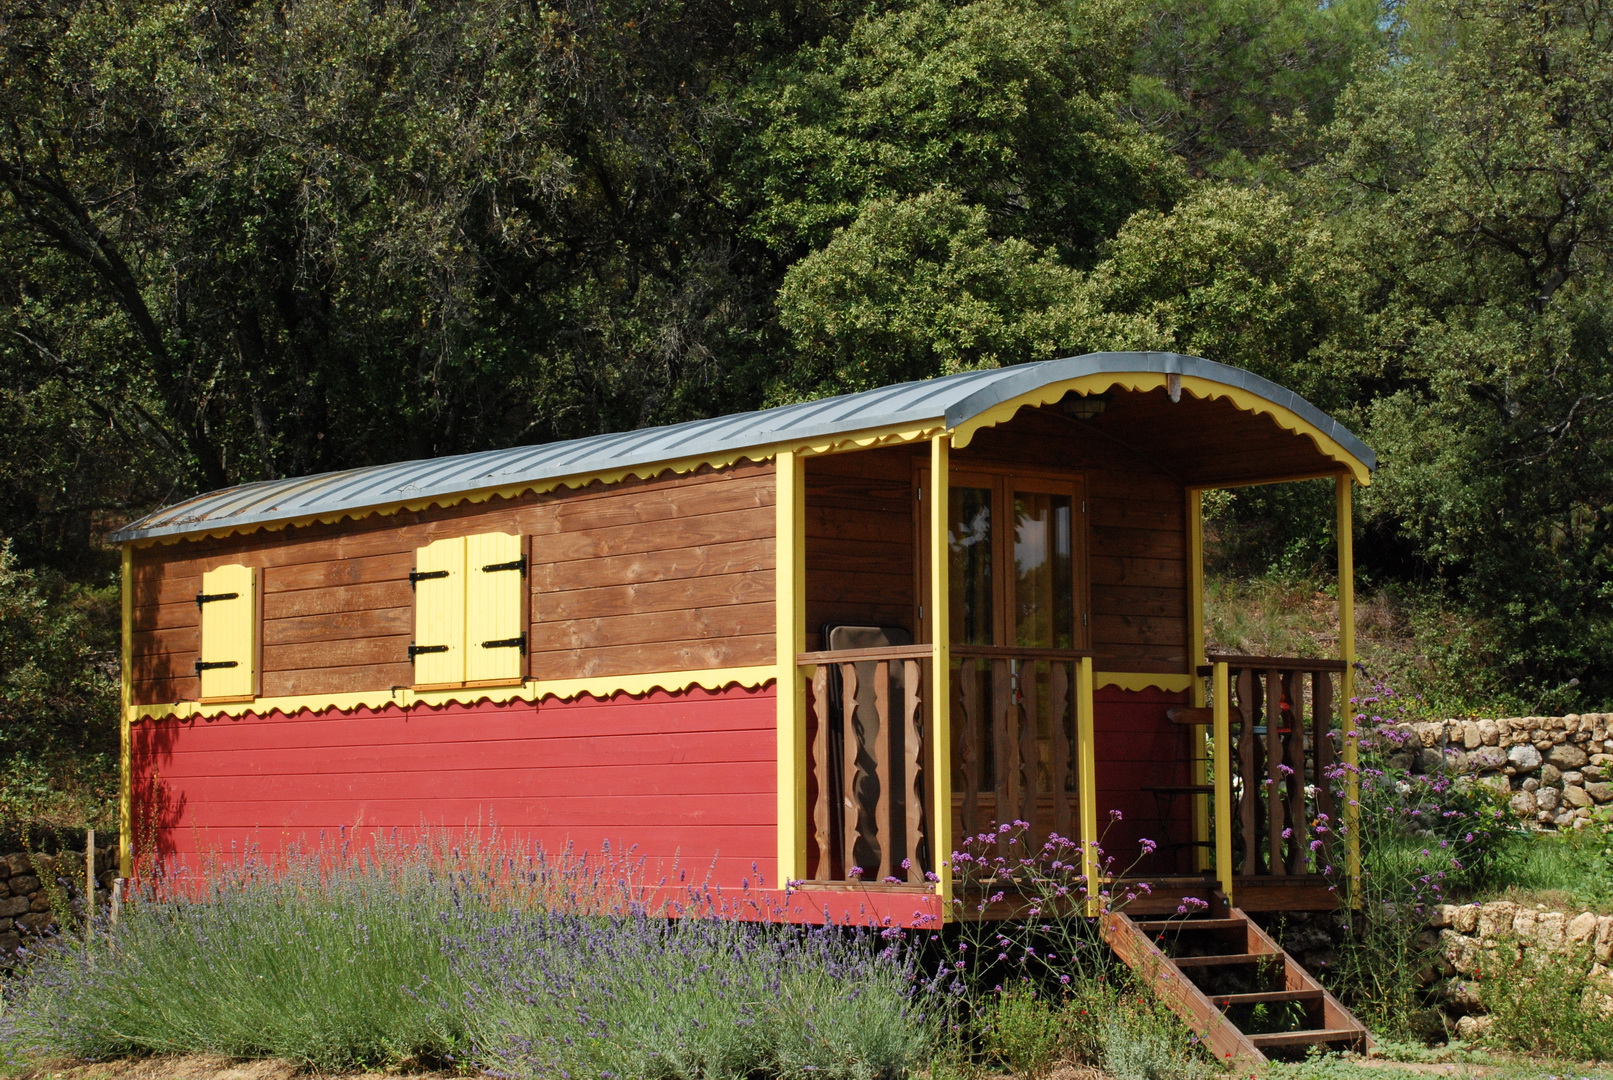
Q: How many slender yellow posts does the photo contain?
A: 7